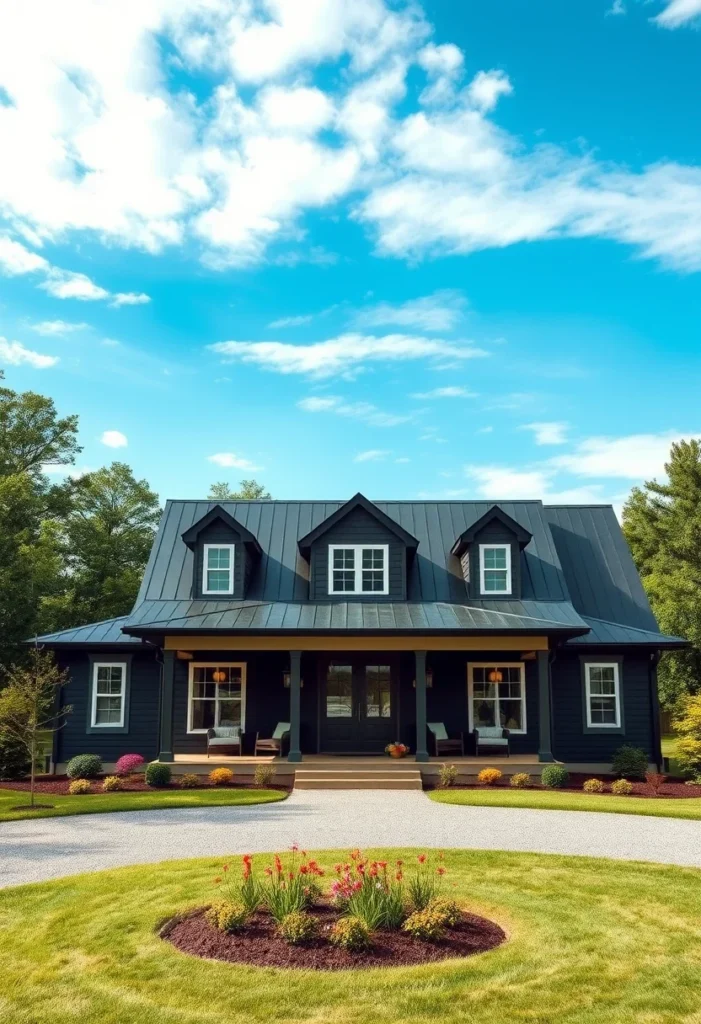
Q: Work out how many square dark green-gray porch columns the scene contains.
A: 4